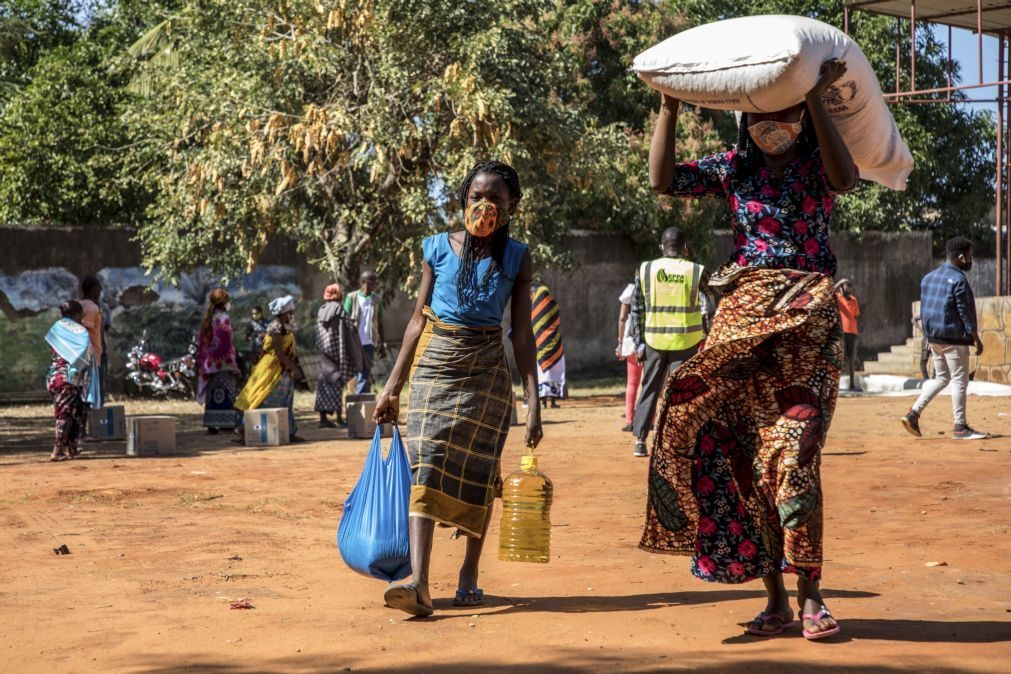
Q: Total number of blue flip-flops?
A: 2